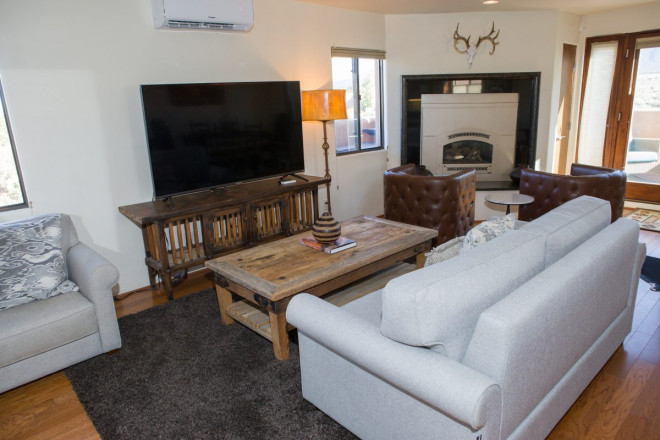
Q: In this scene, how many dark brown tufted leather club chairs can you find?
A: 2